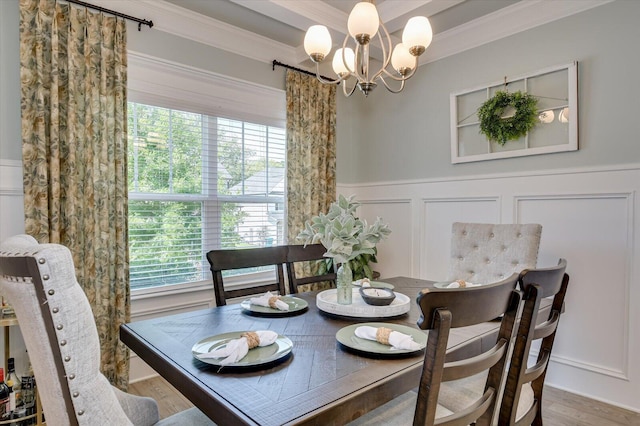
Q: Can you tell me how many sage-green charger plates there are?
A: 5